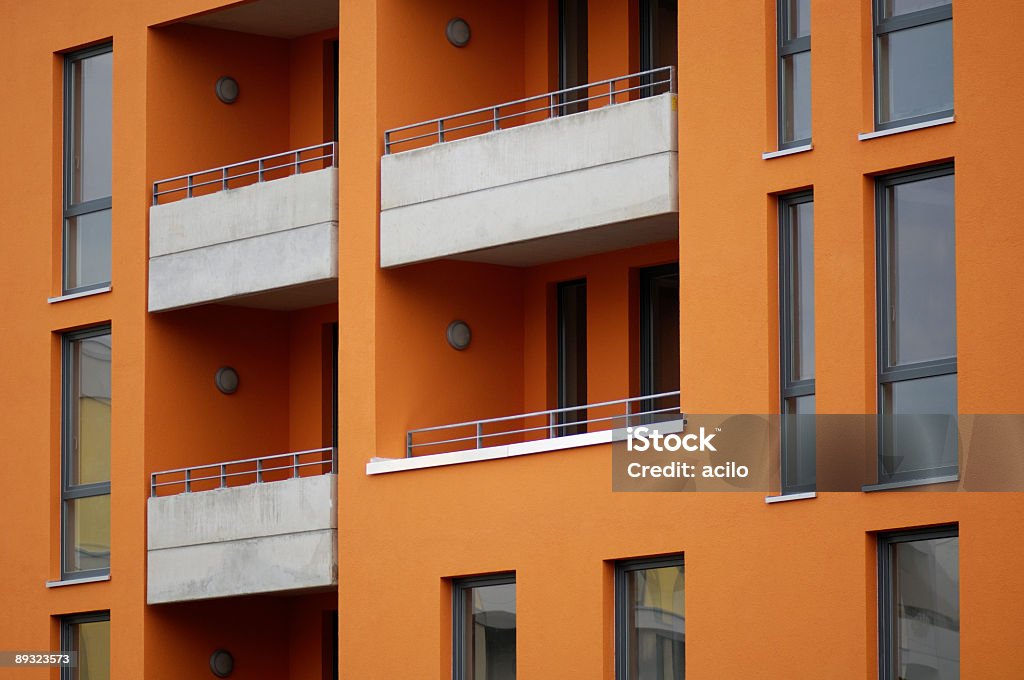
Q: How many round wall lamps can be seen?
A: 5